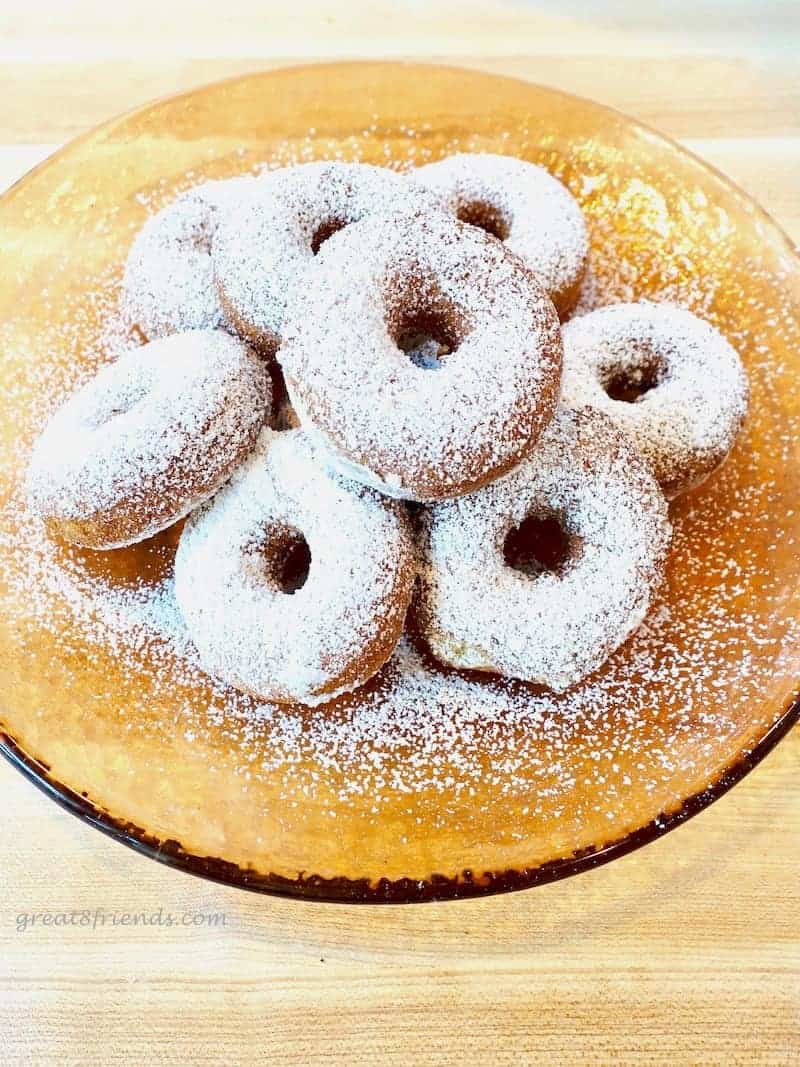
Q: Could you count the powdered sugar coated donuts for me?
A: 8